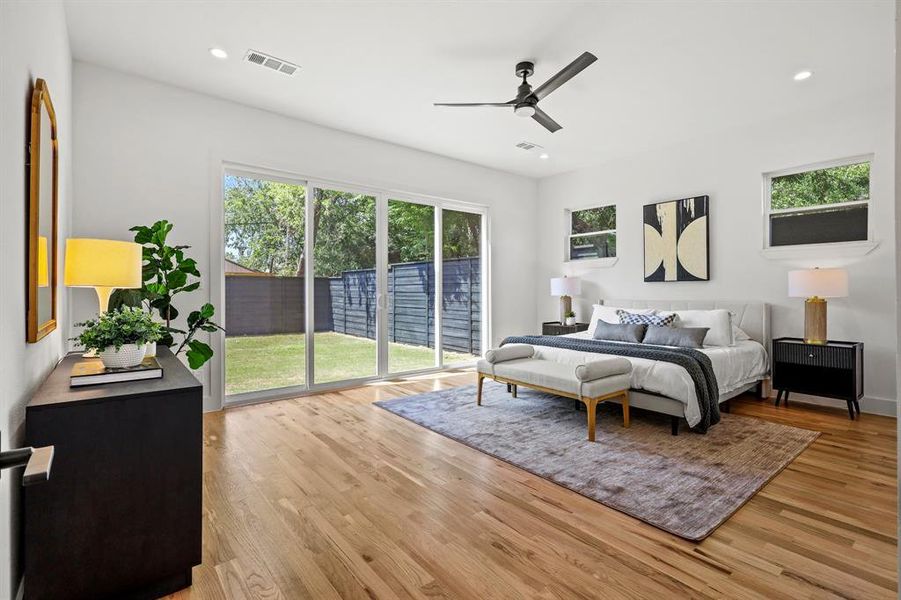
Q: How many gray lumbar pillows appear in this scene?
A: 2